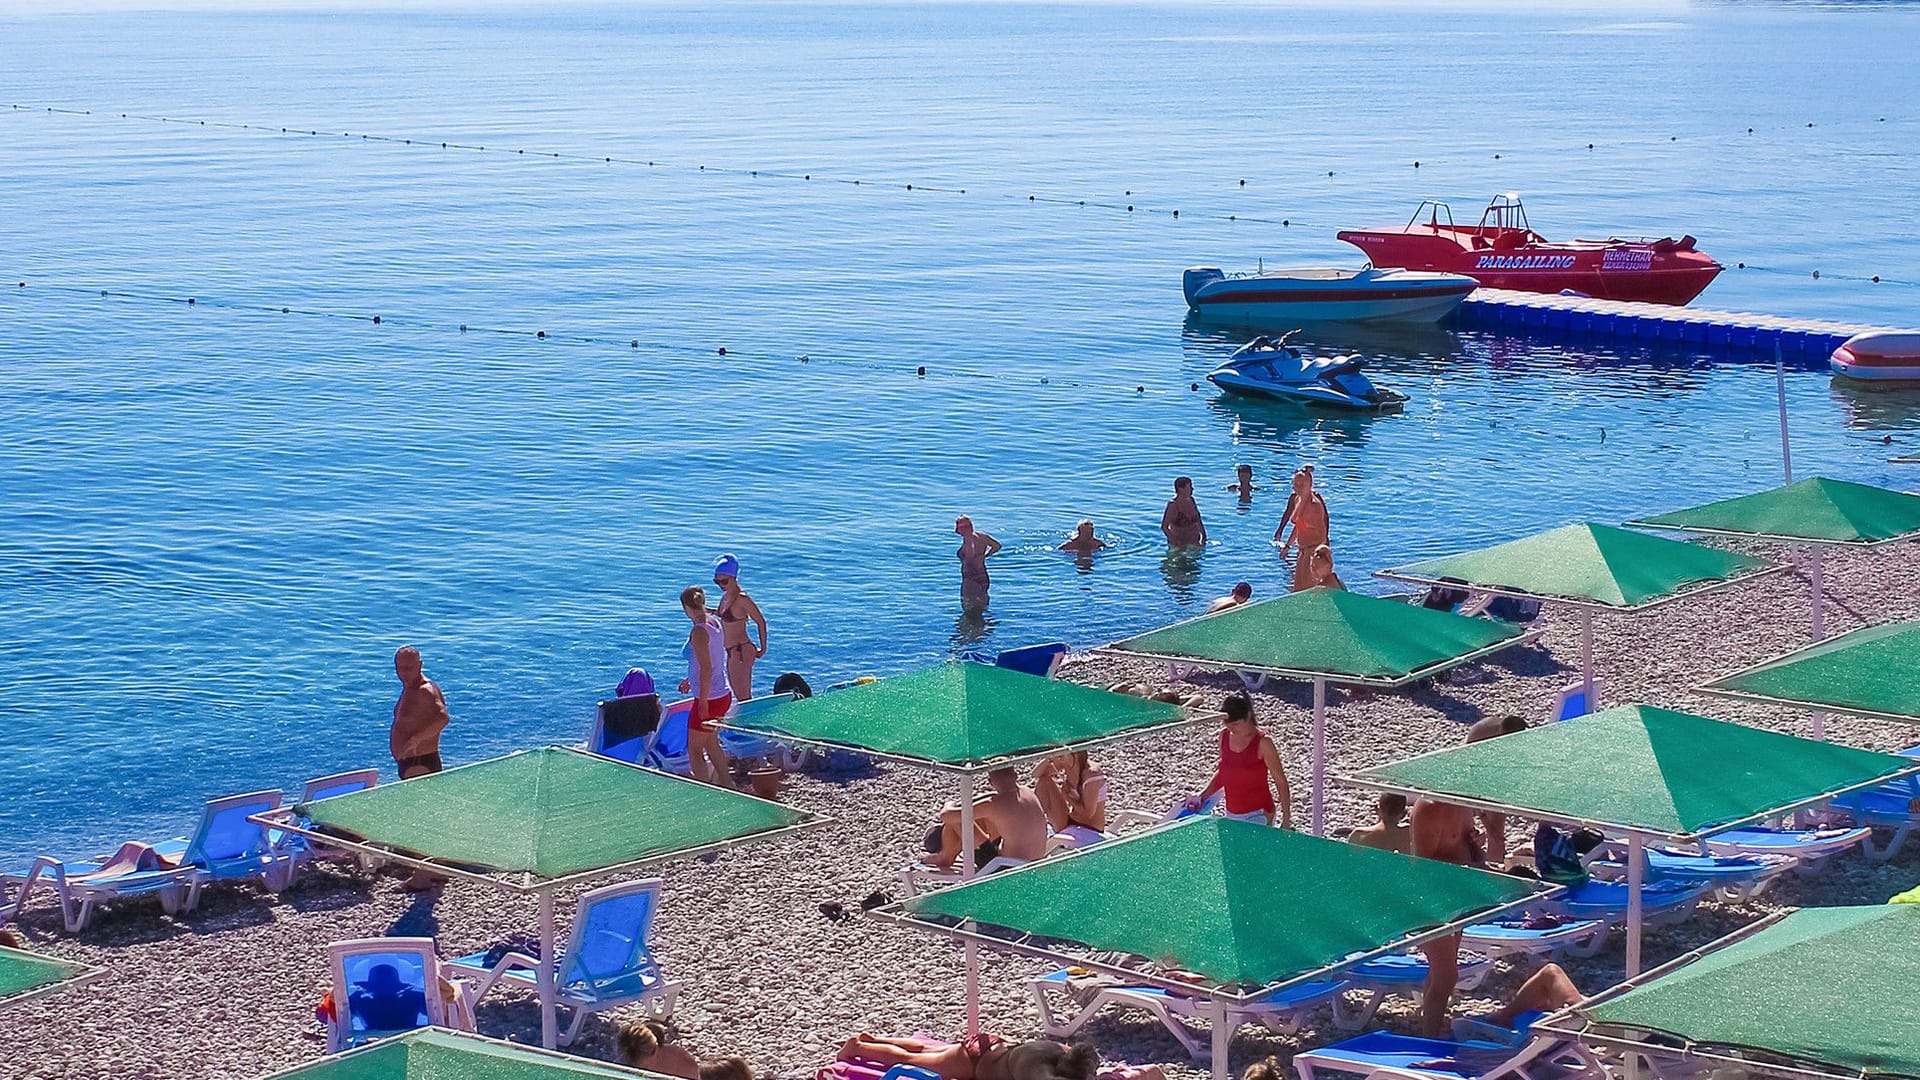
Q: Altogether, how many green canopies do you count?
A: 11